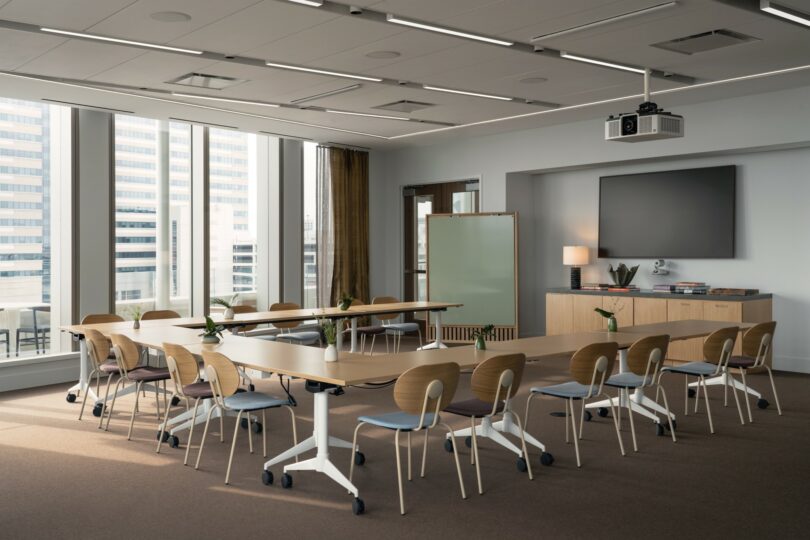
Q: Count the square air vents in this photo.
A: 3